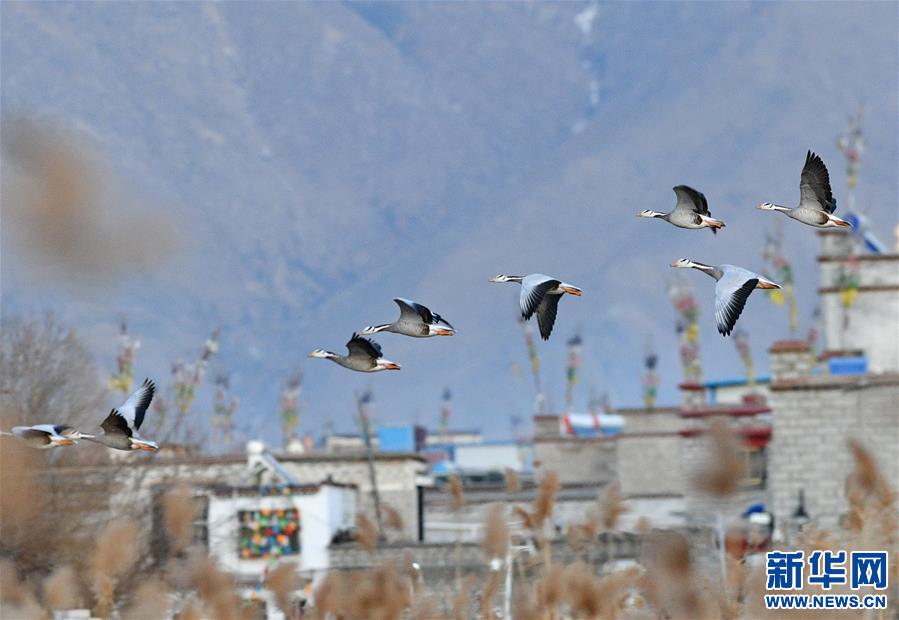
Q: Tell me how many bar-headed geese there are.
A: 8